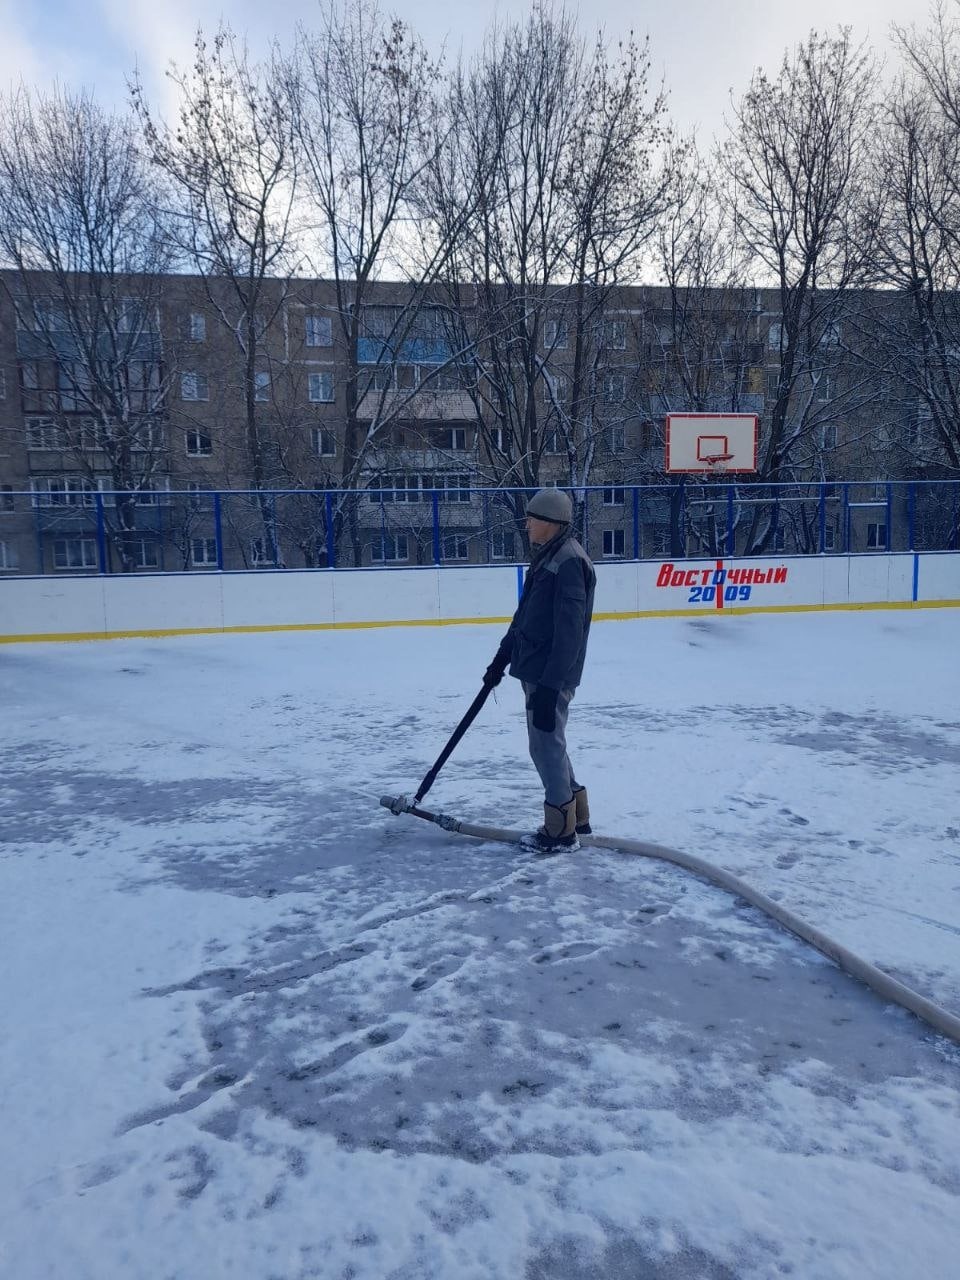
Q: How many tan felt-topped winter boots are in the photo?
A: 2